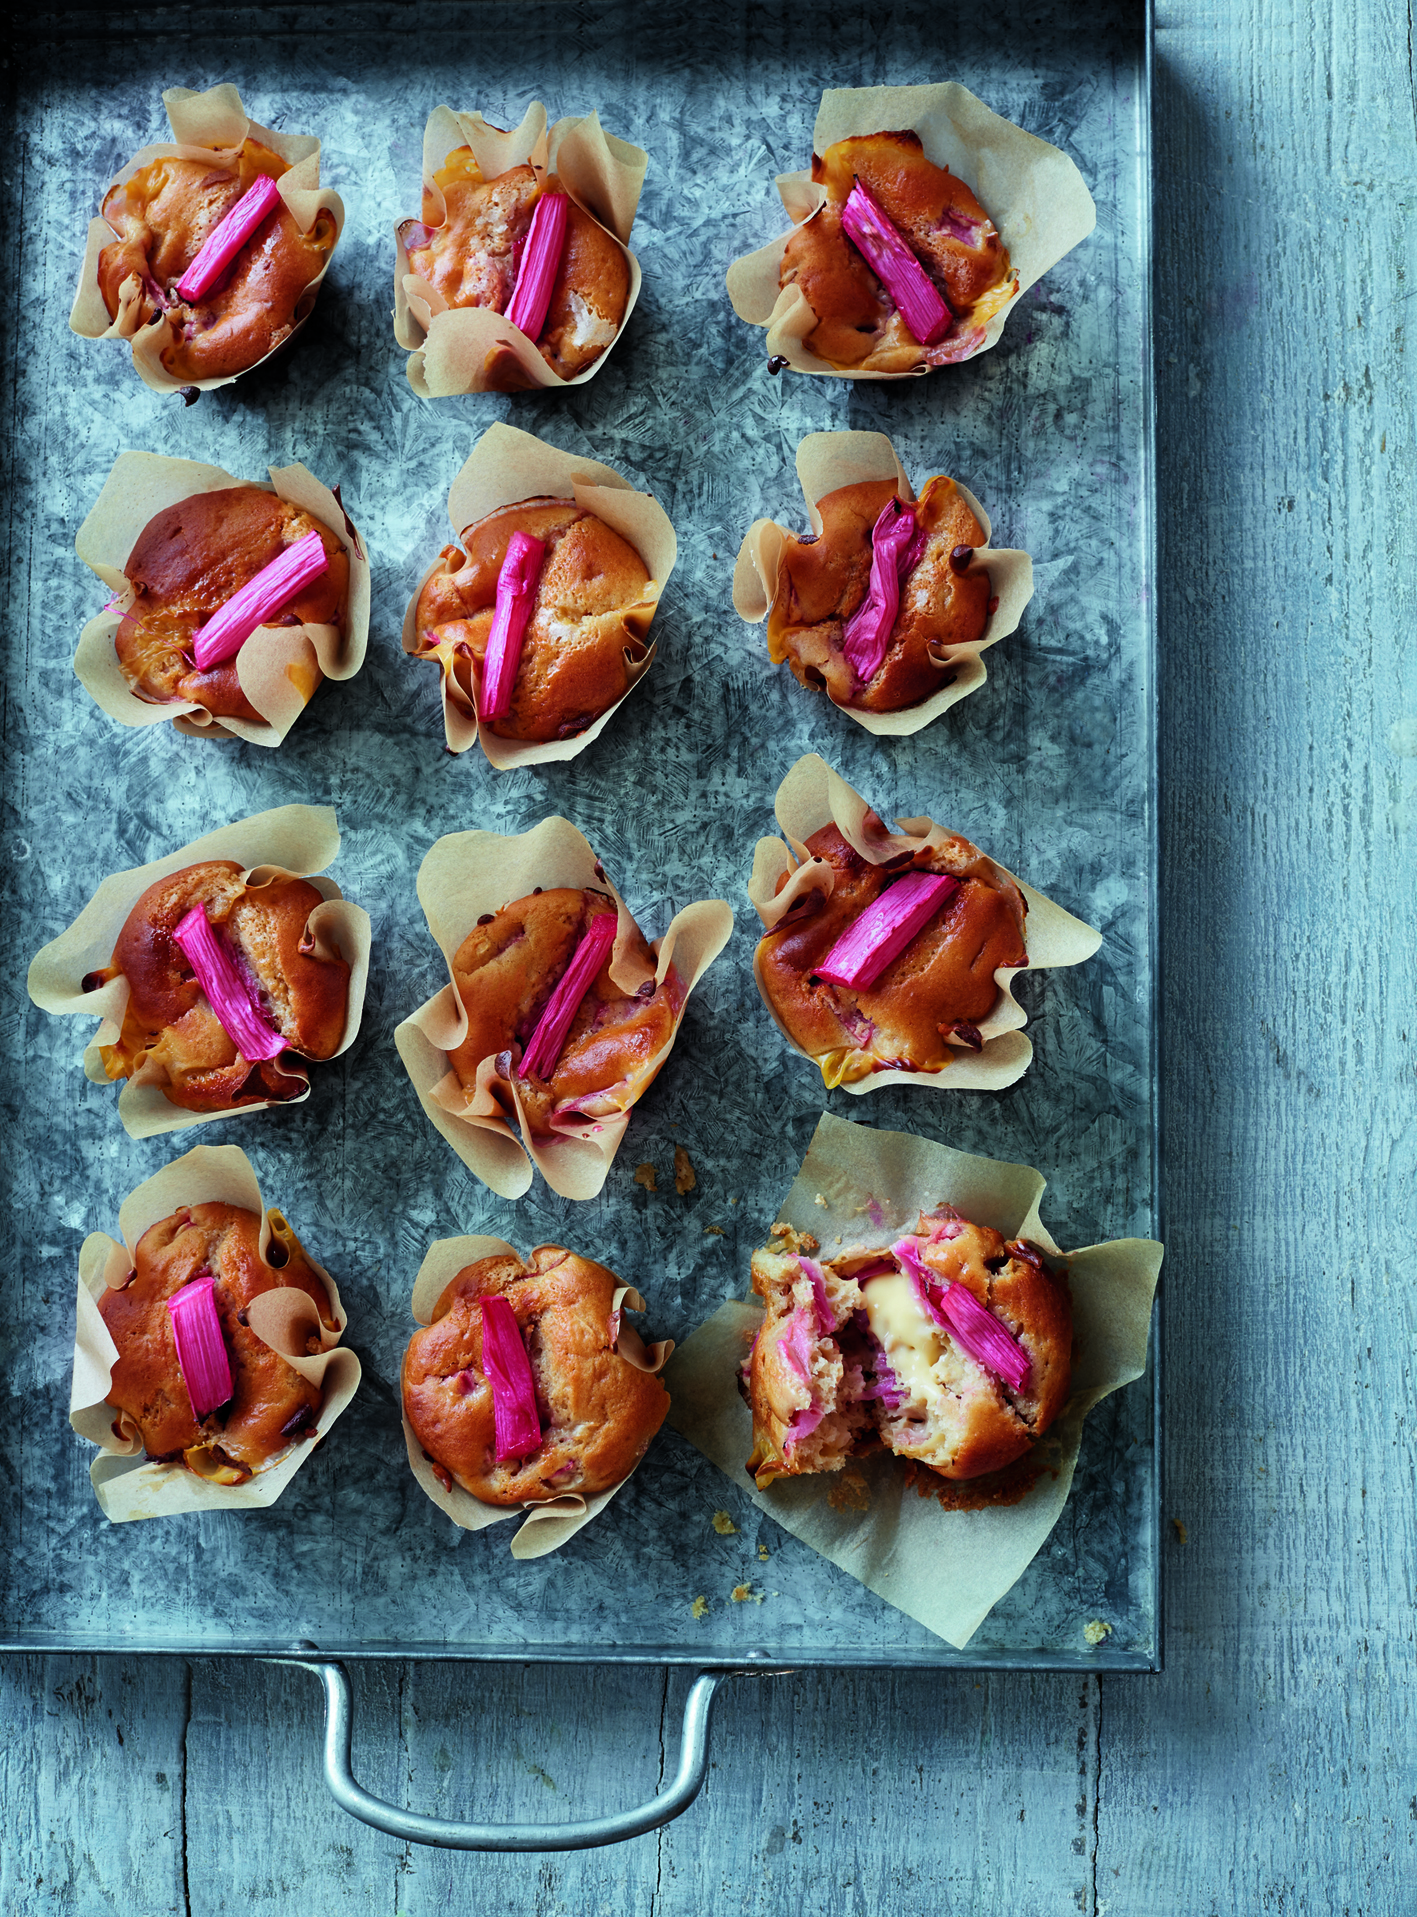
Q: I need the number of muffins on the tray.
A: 12